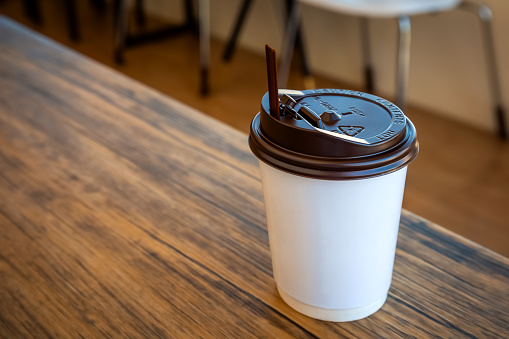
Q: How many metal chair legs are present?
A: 6